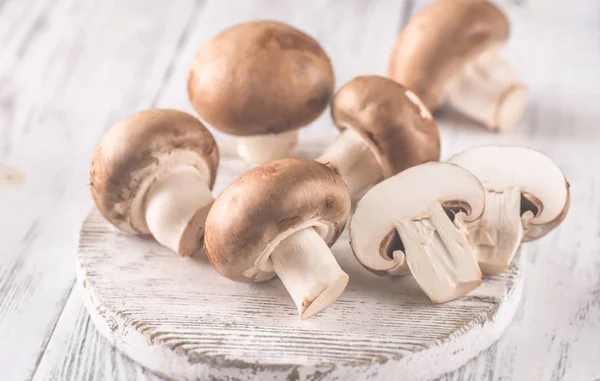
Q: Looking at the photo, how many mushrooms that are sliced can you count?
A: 2